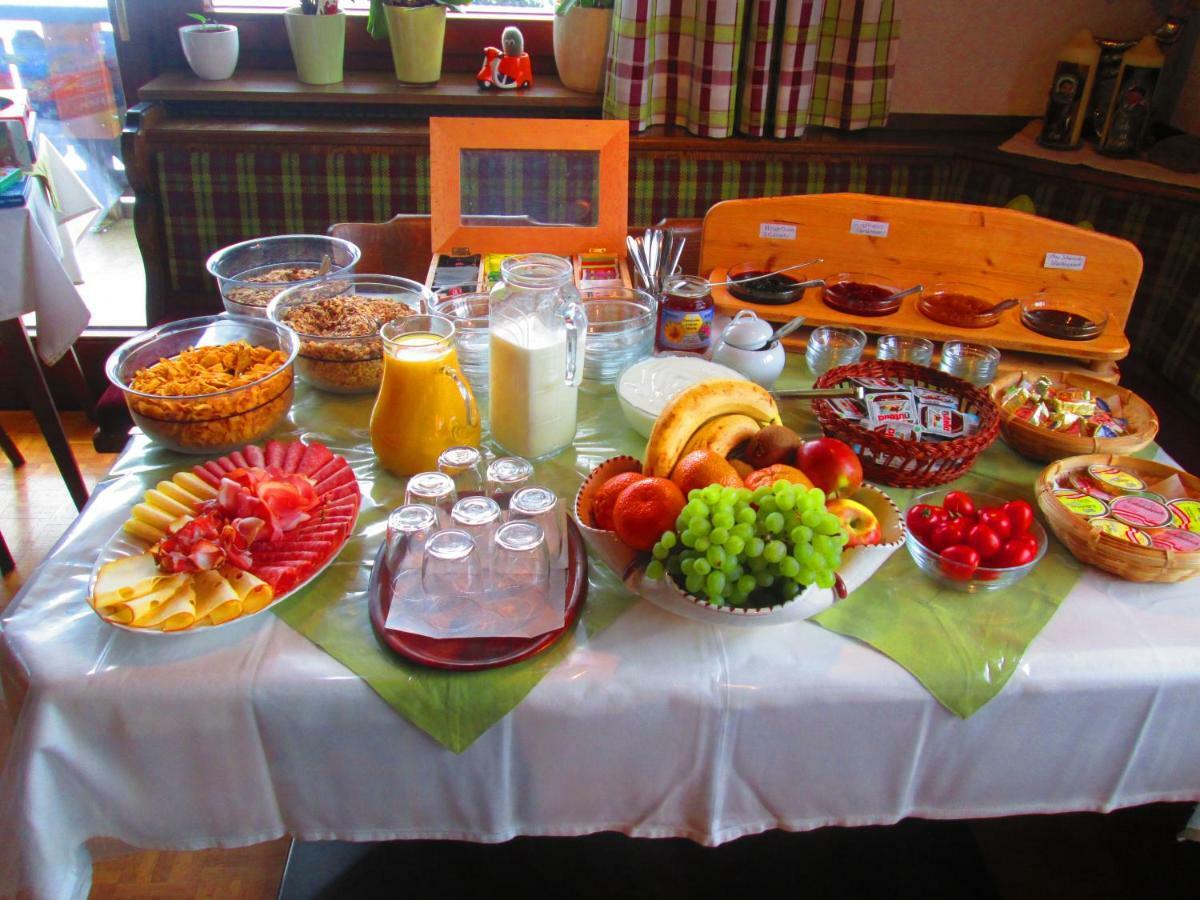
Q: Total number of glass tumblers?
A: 8